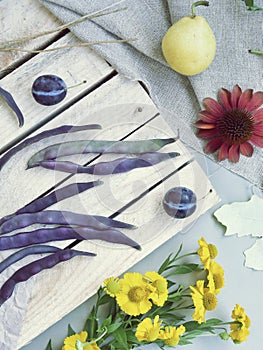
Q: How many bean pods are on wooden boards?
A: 9